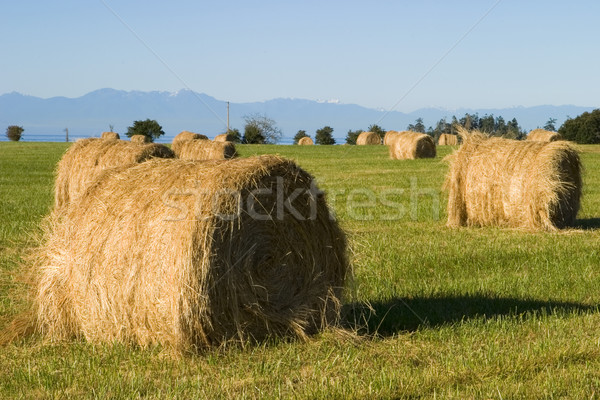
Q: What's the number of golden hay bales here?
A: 14